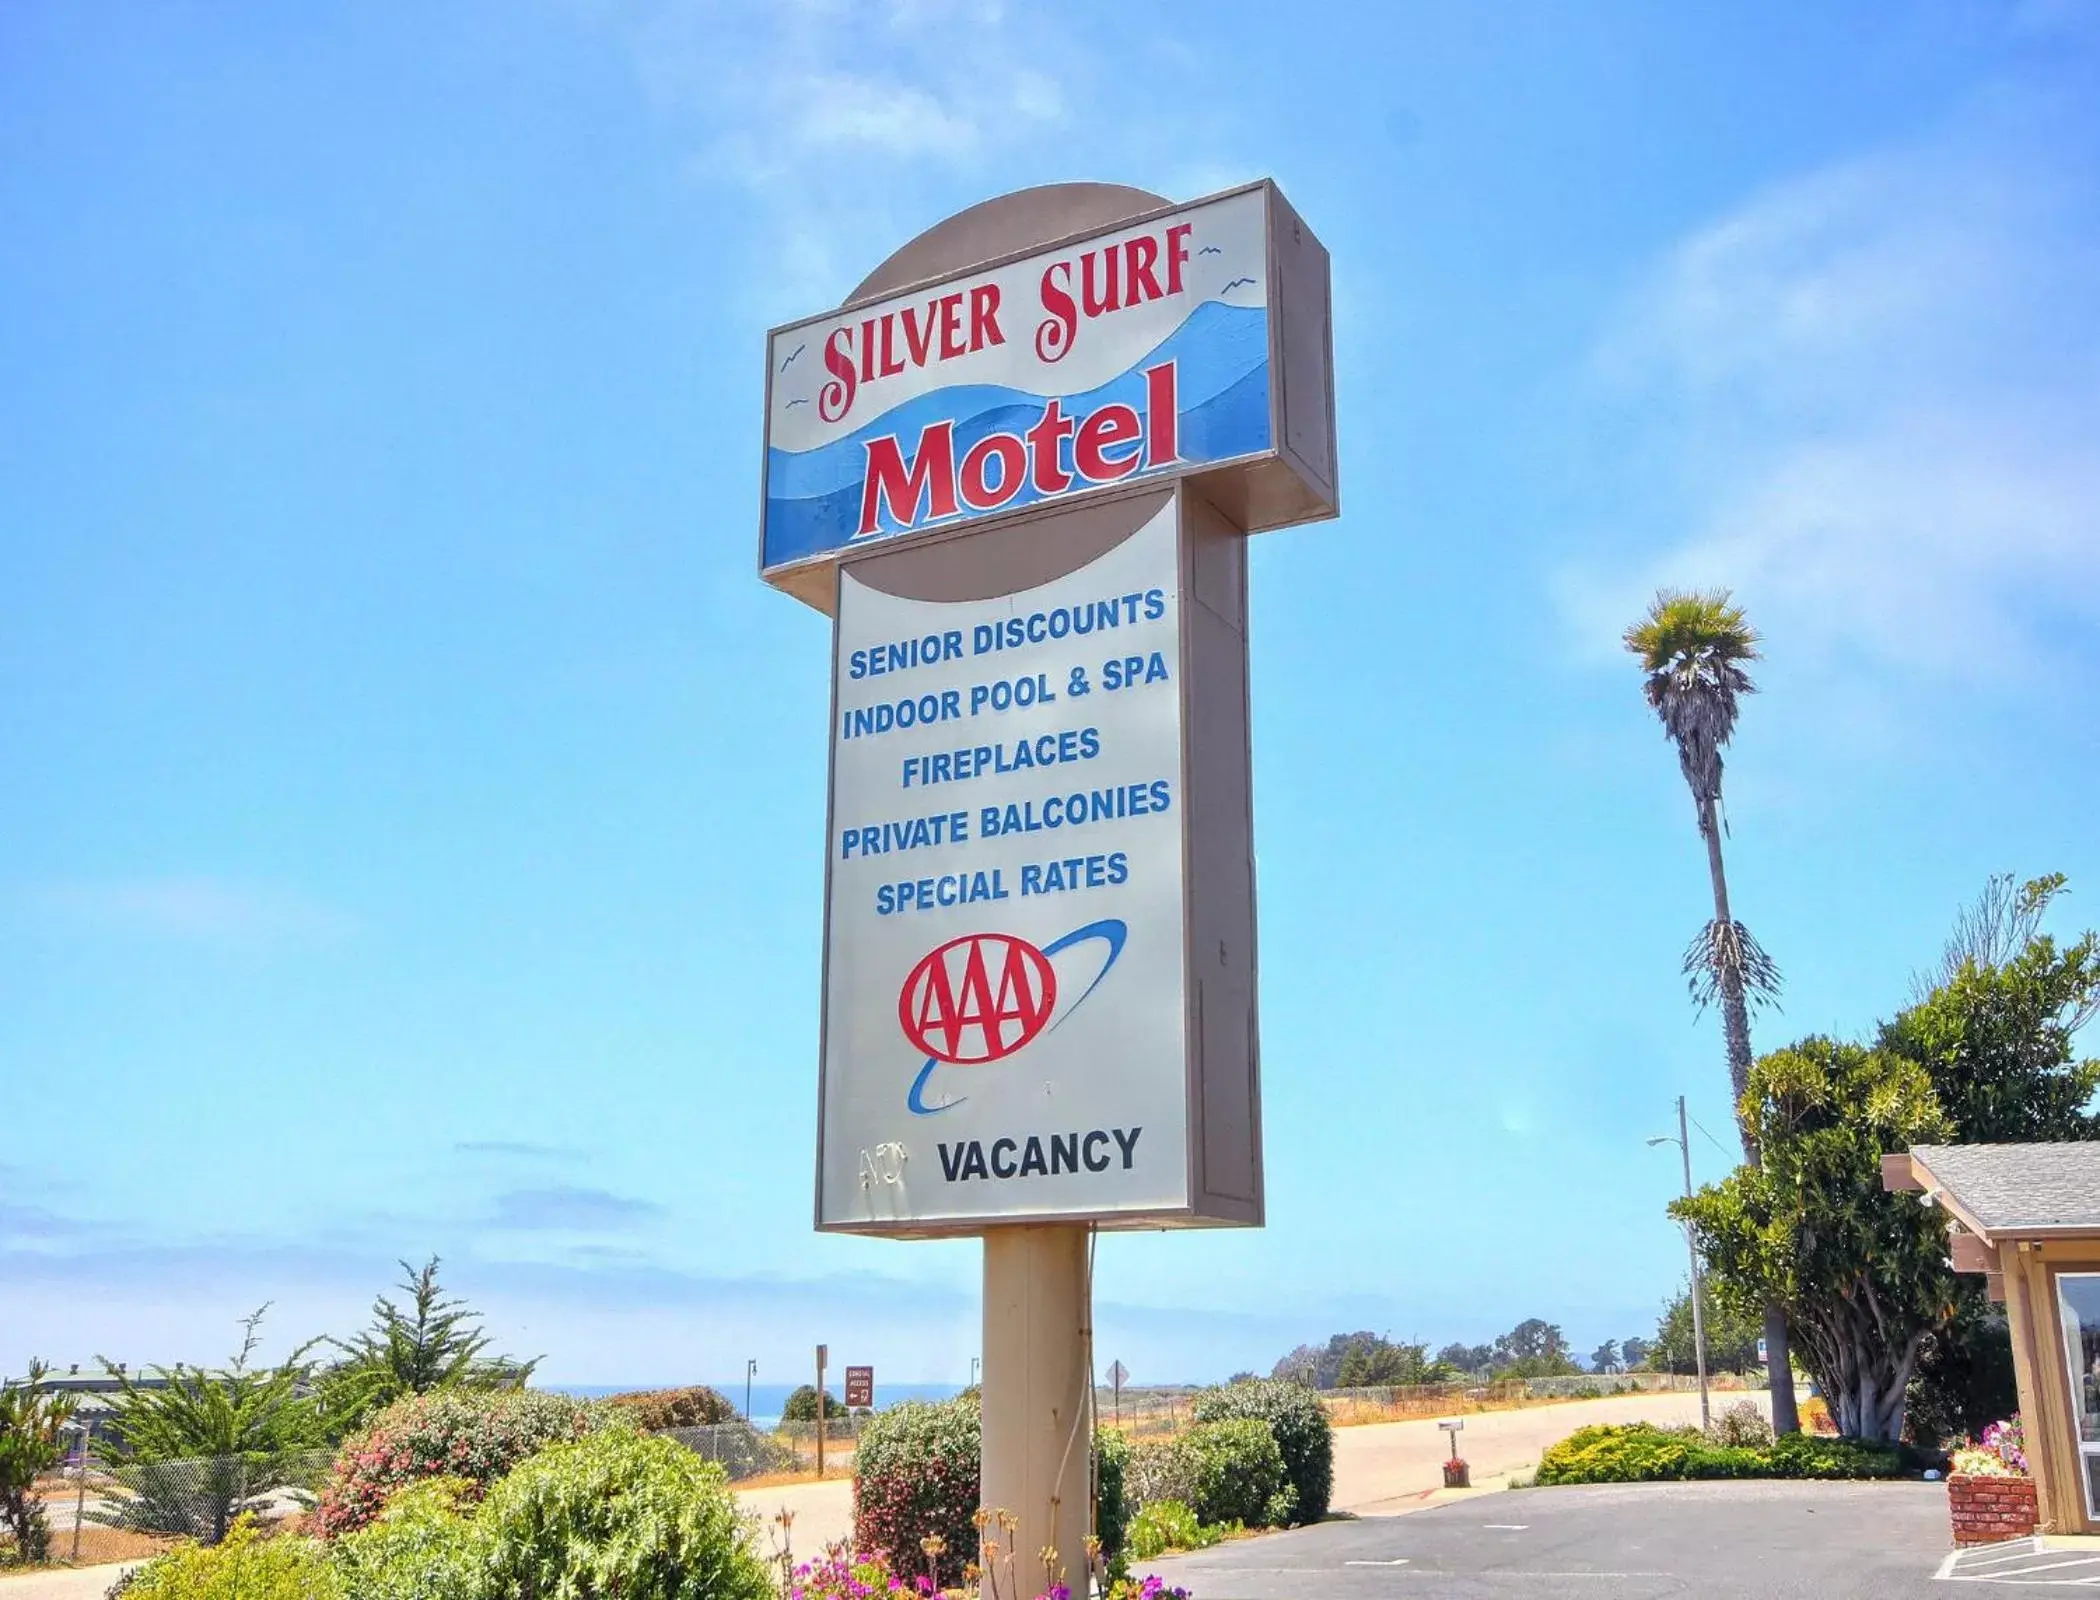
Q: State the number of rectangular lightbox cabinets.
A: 2